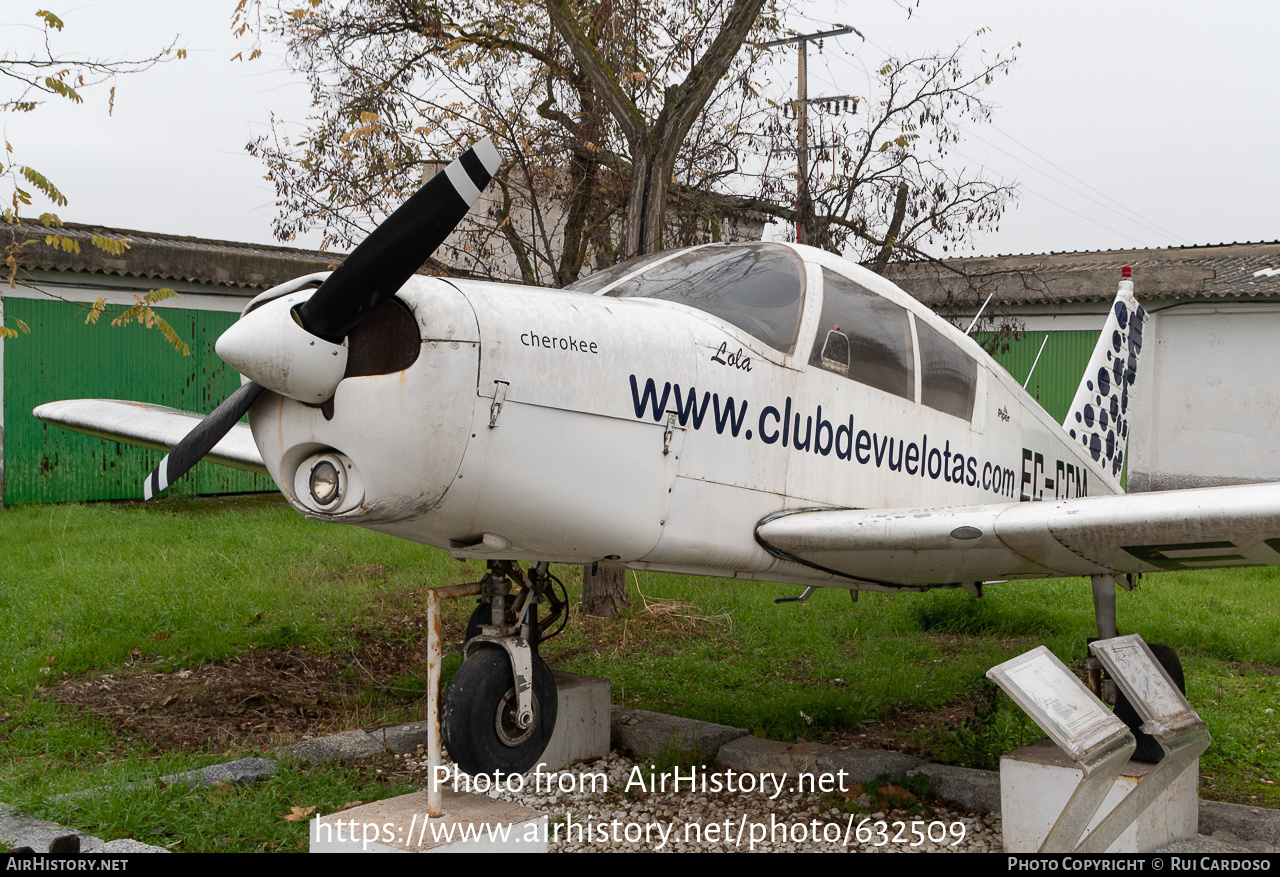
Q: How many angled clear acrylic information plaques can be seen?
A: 2